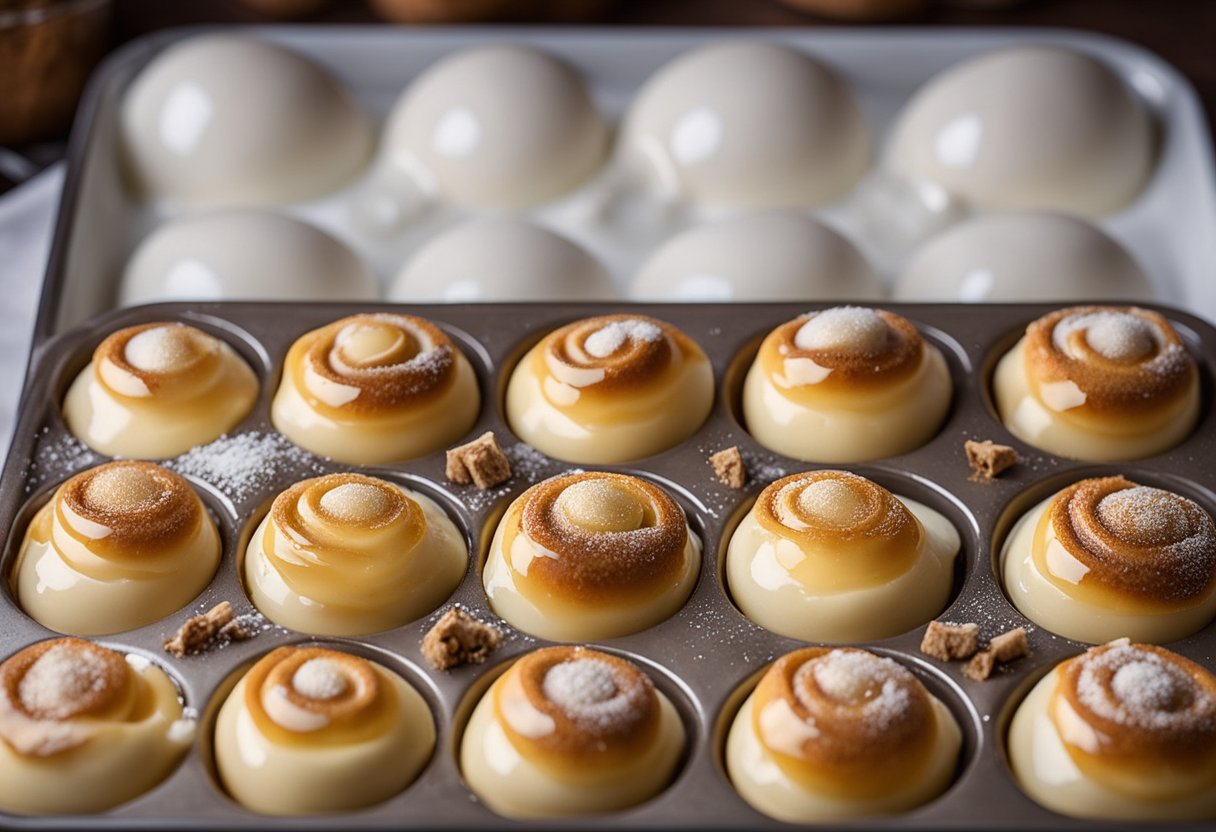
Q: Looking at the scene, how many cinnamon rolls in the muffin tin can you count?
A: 15